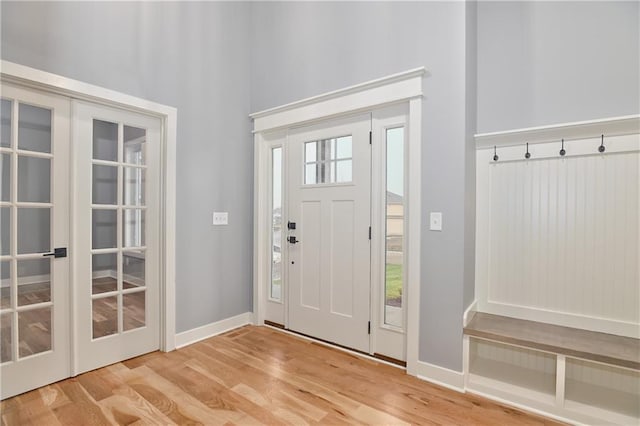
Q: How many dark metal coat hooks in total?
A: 4